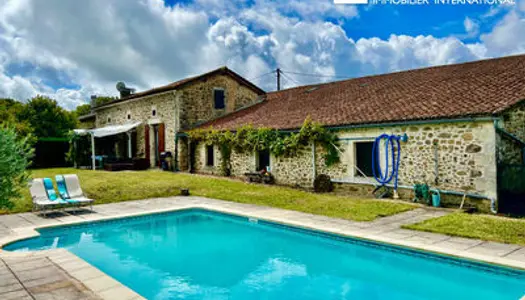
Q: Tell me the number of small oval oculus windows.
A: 3